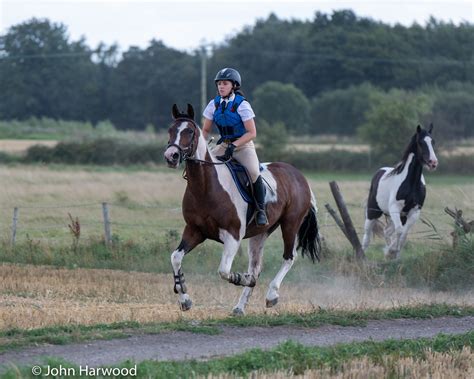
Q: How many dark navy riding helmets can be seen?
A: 1